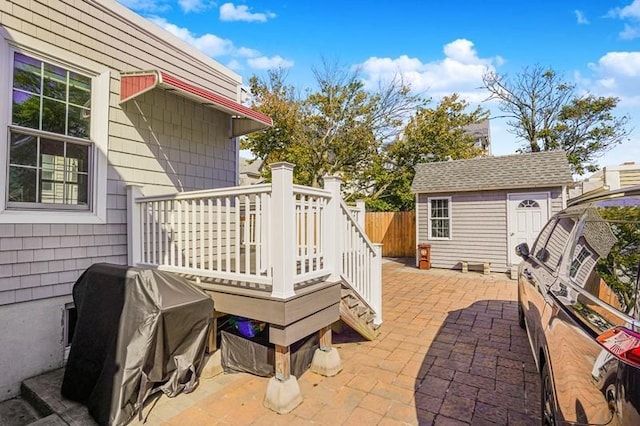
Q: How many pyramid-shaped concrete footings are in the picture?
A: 3